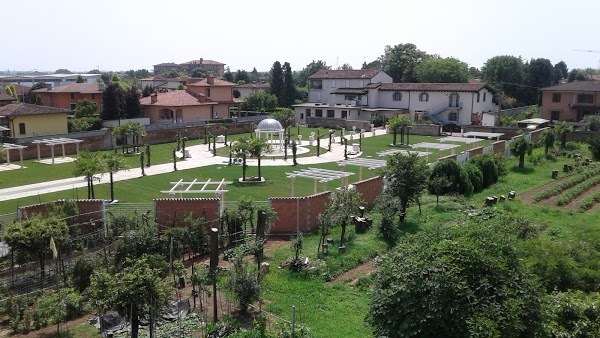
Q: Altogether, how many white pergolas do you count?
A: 9